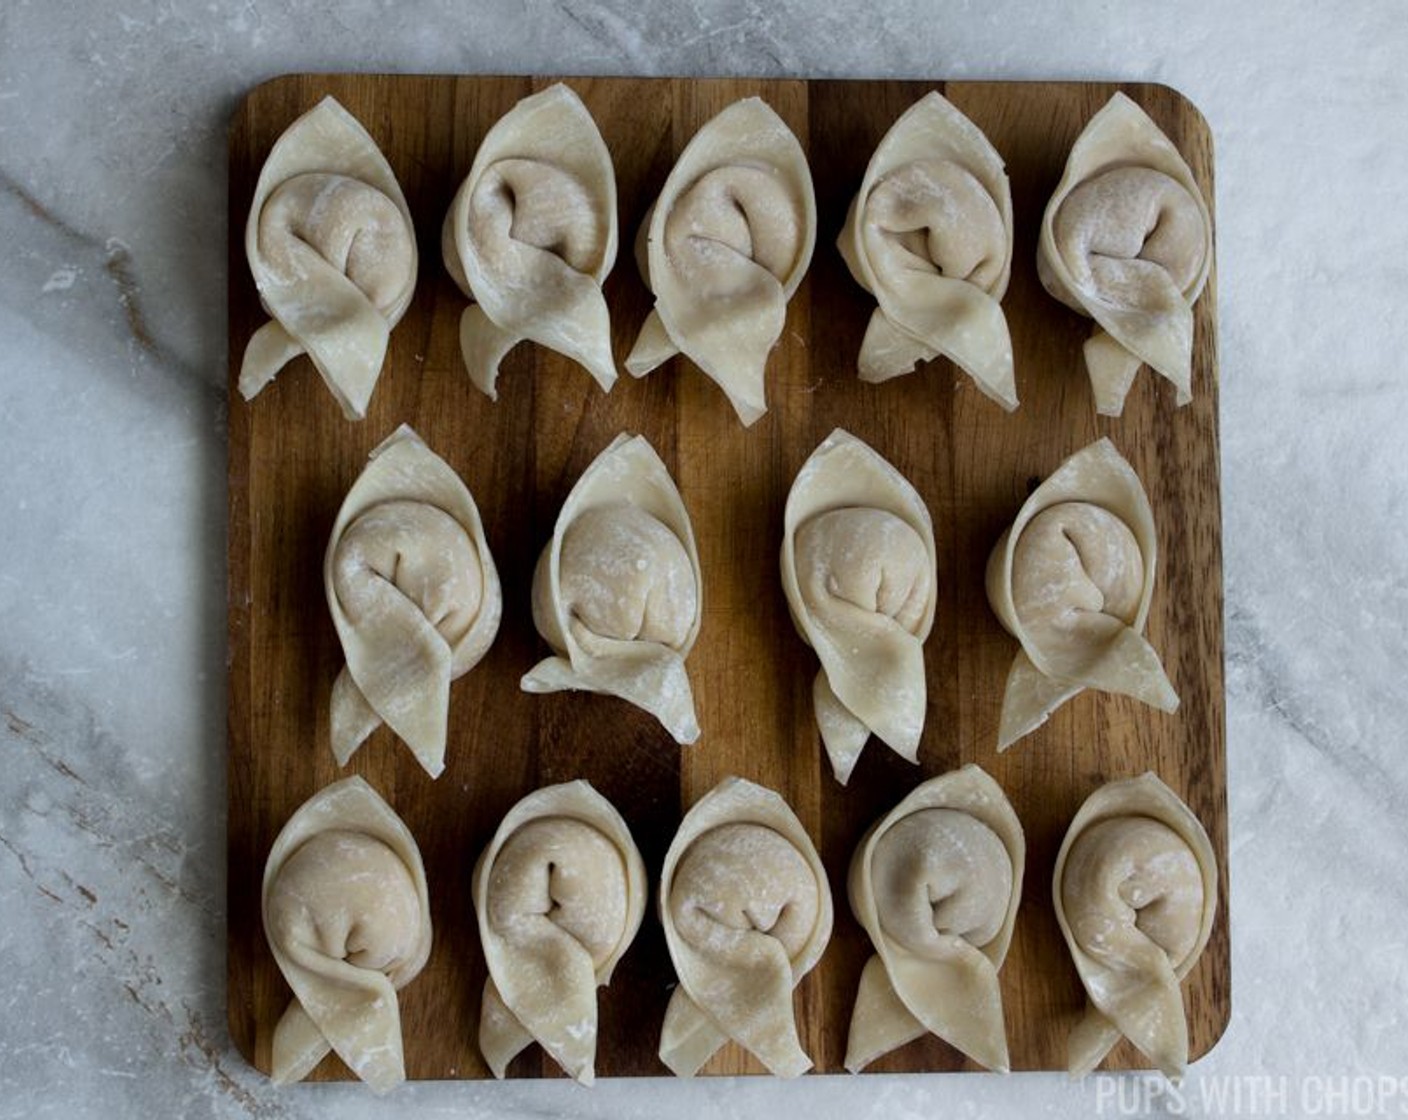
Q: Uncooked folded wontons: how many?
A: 14